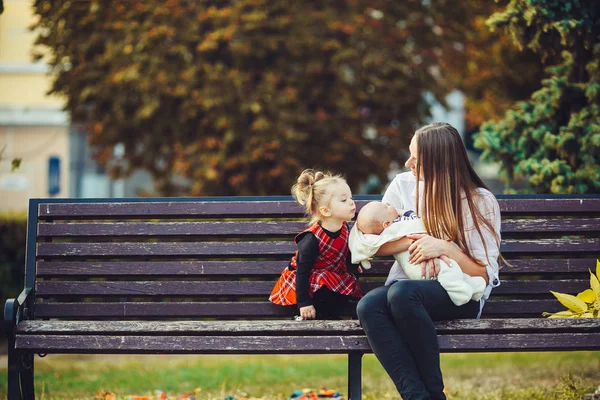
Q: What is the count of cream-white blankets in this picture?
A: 1